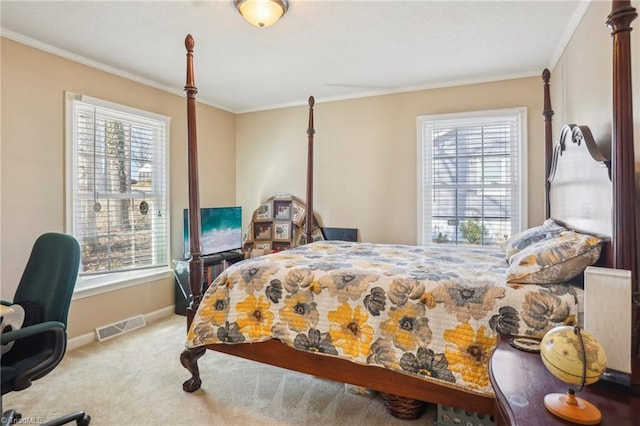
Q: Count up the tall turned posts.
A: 4